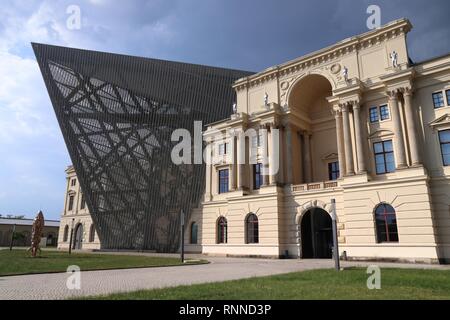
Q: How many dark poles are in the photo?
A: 4